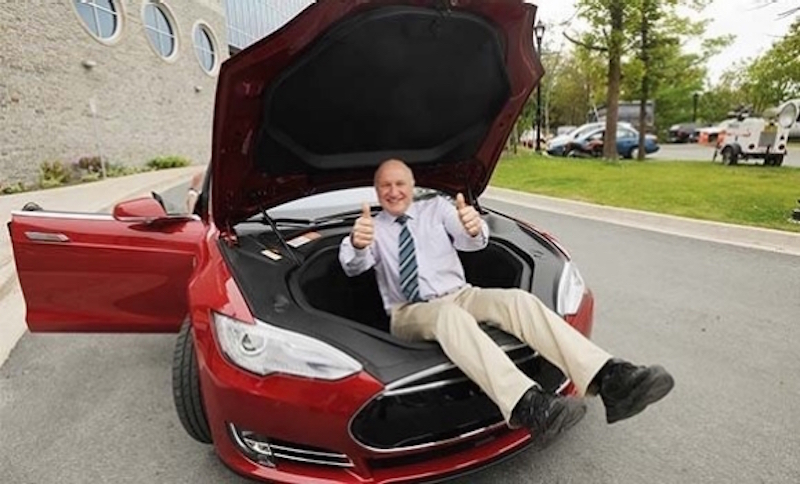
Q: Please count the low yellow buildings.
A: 0